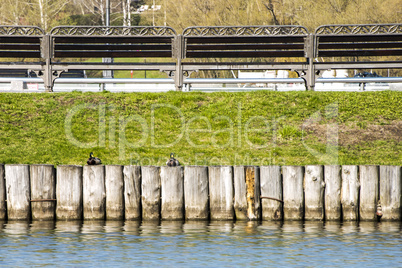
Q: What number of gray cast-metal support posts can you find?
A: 3